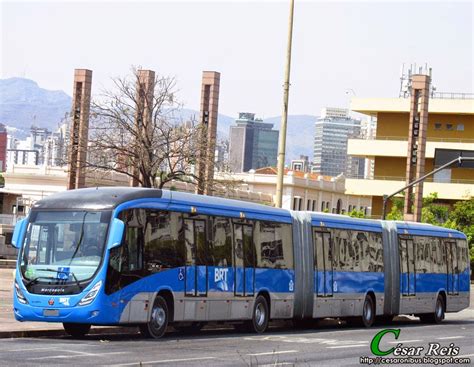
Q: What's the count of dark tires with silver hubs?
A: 4